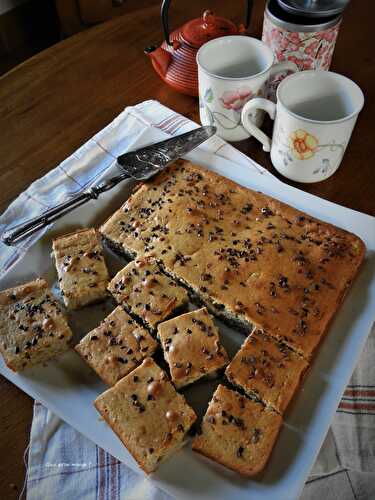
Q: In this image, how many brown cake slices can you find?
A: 8